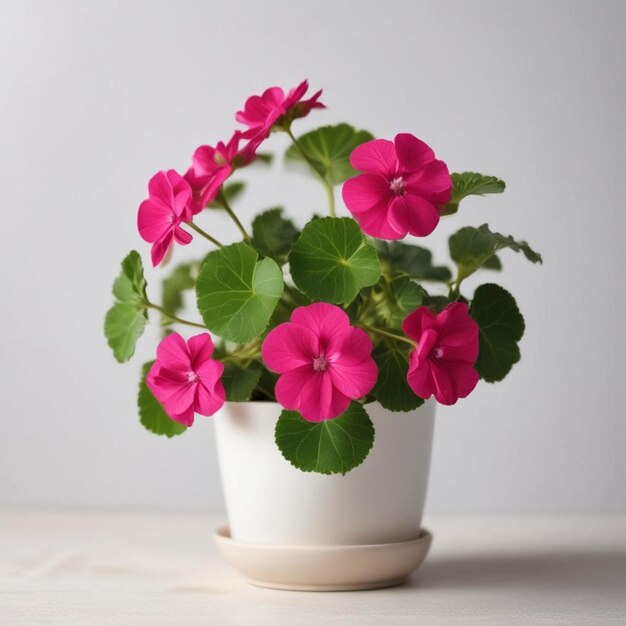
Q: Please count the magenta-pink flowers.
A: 7